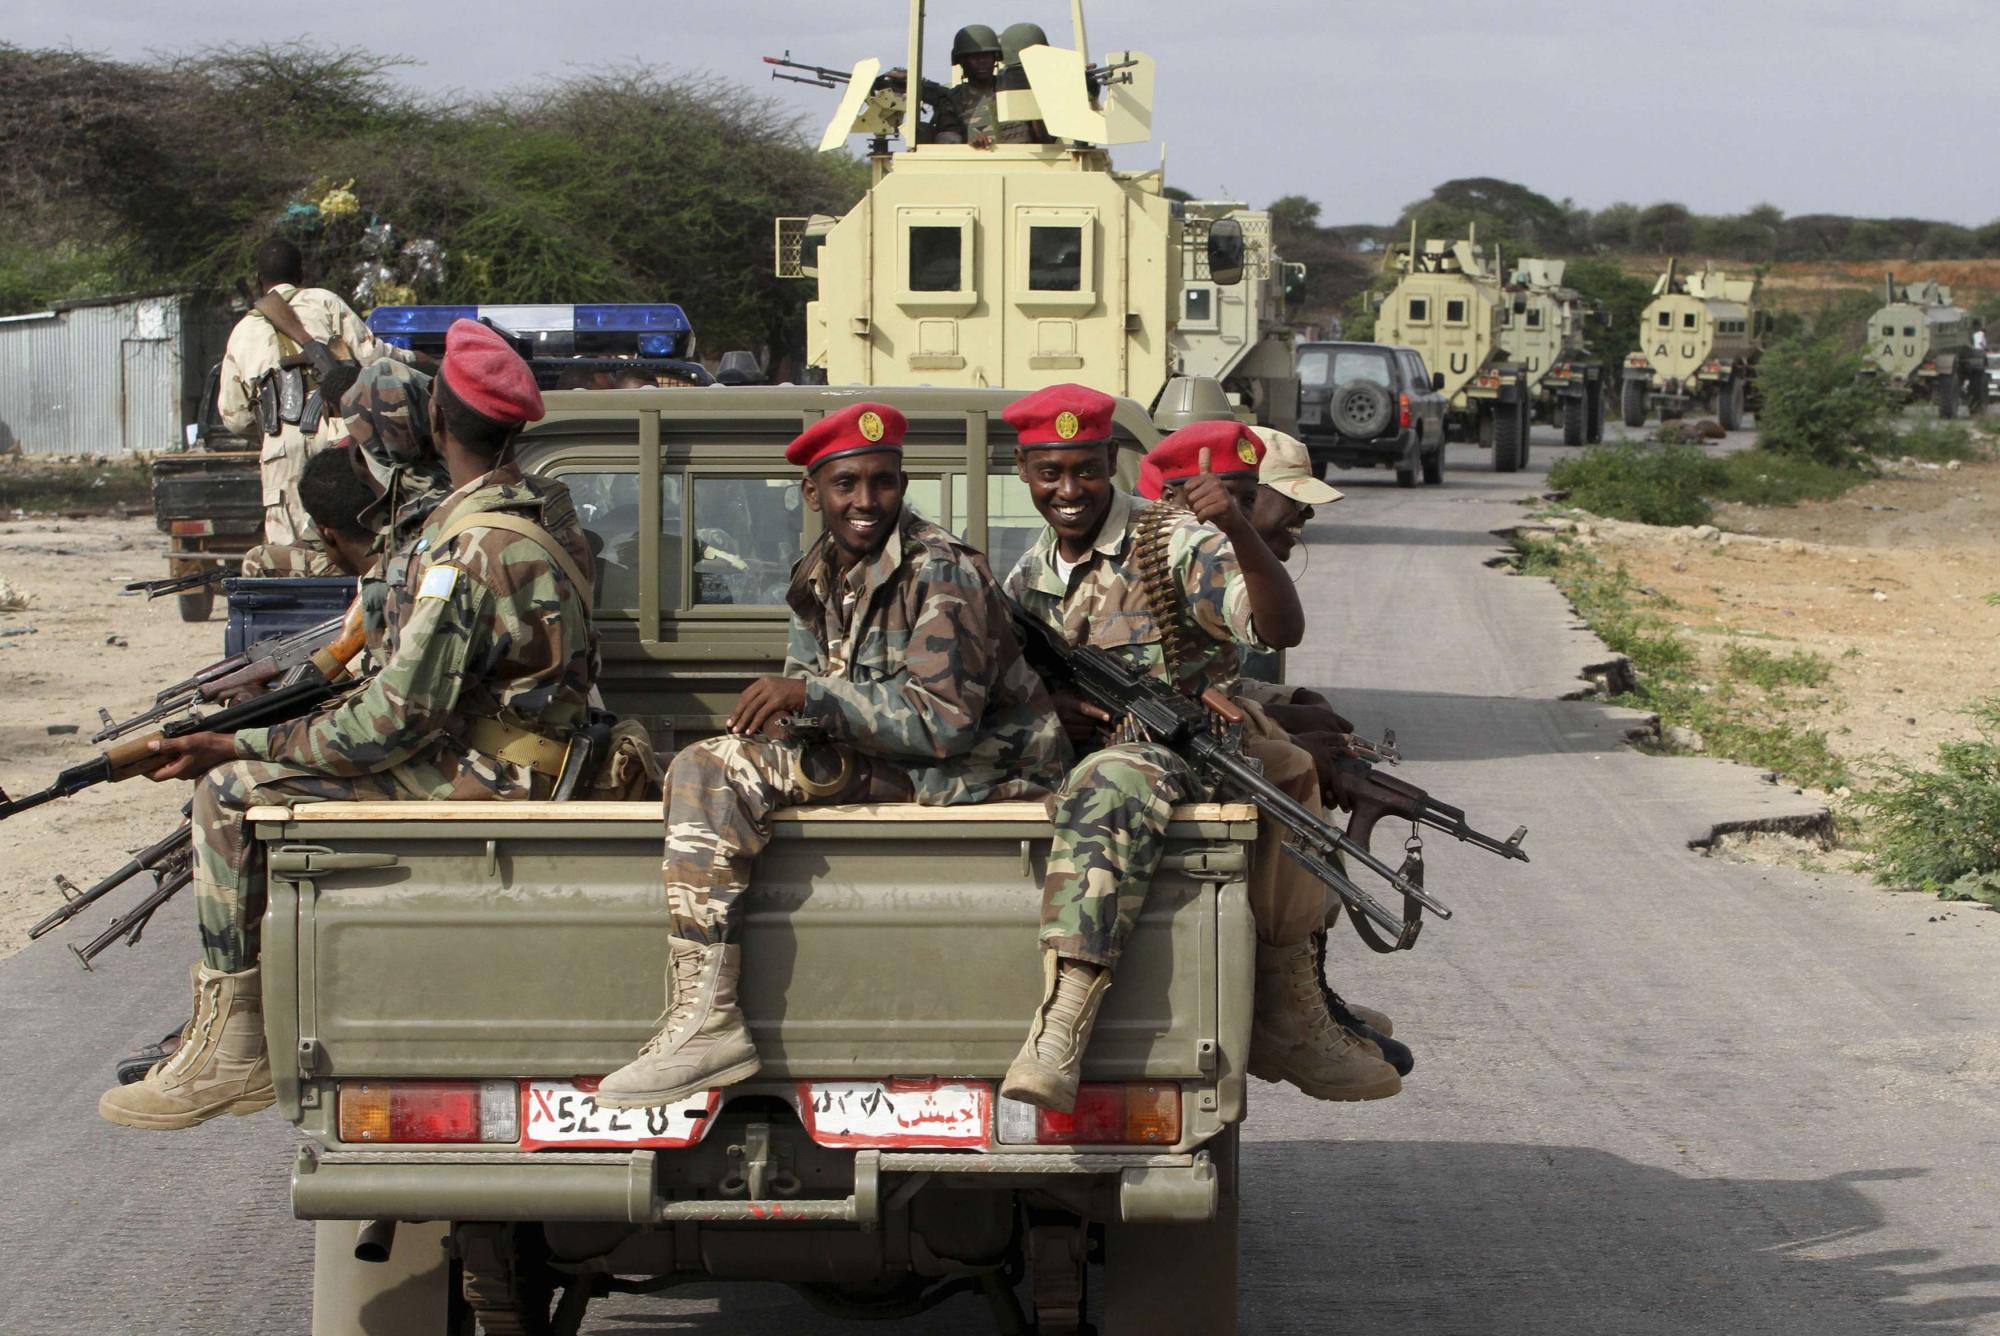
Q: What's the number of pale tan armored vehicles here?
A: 6